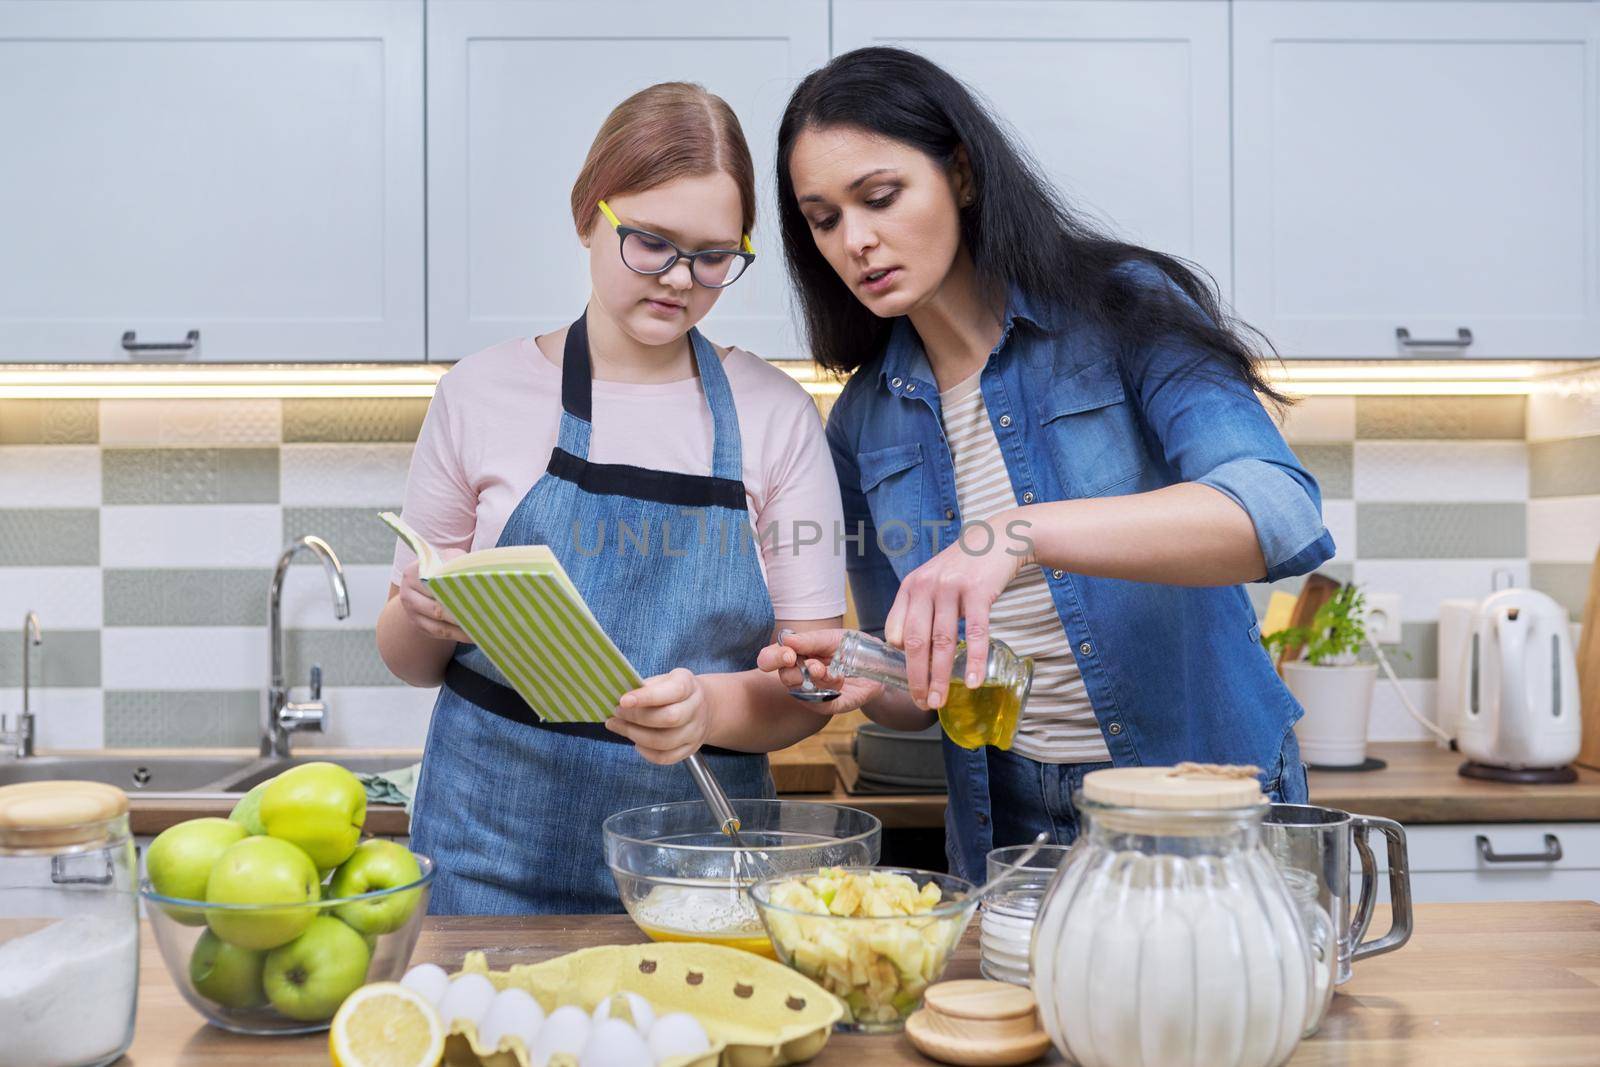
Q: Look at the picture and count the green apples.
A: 7